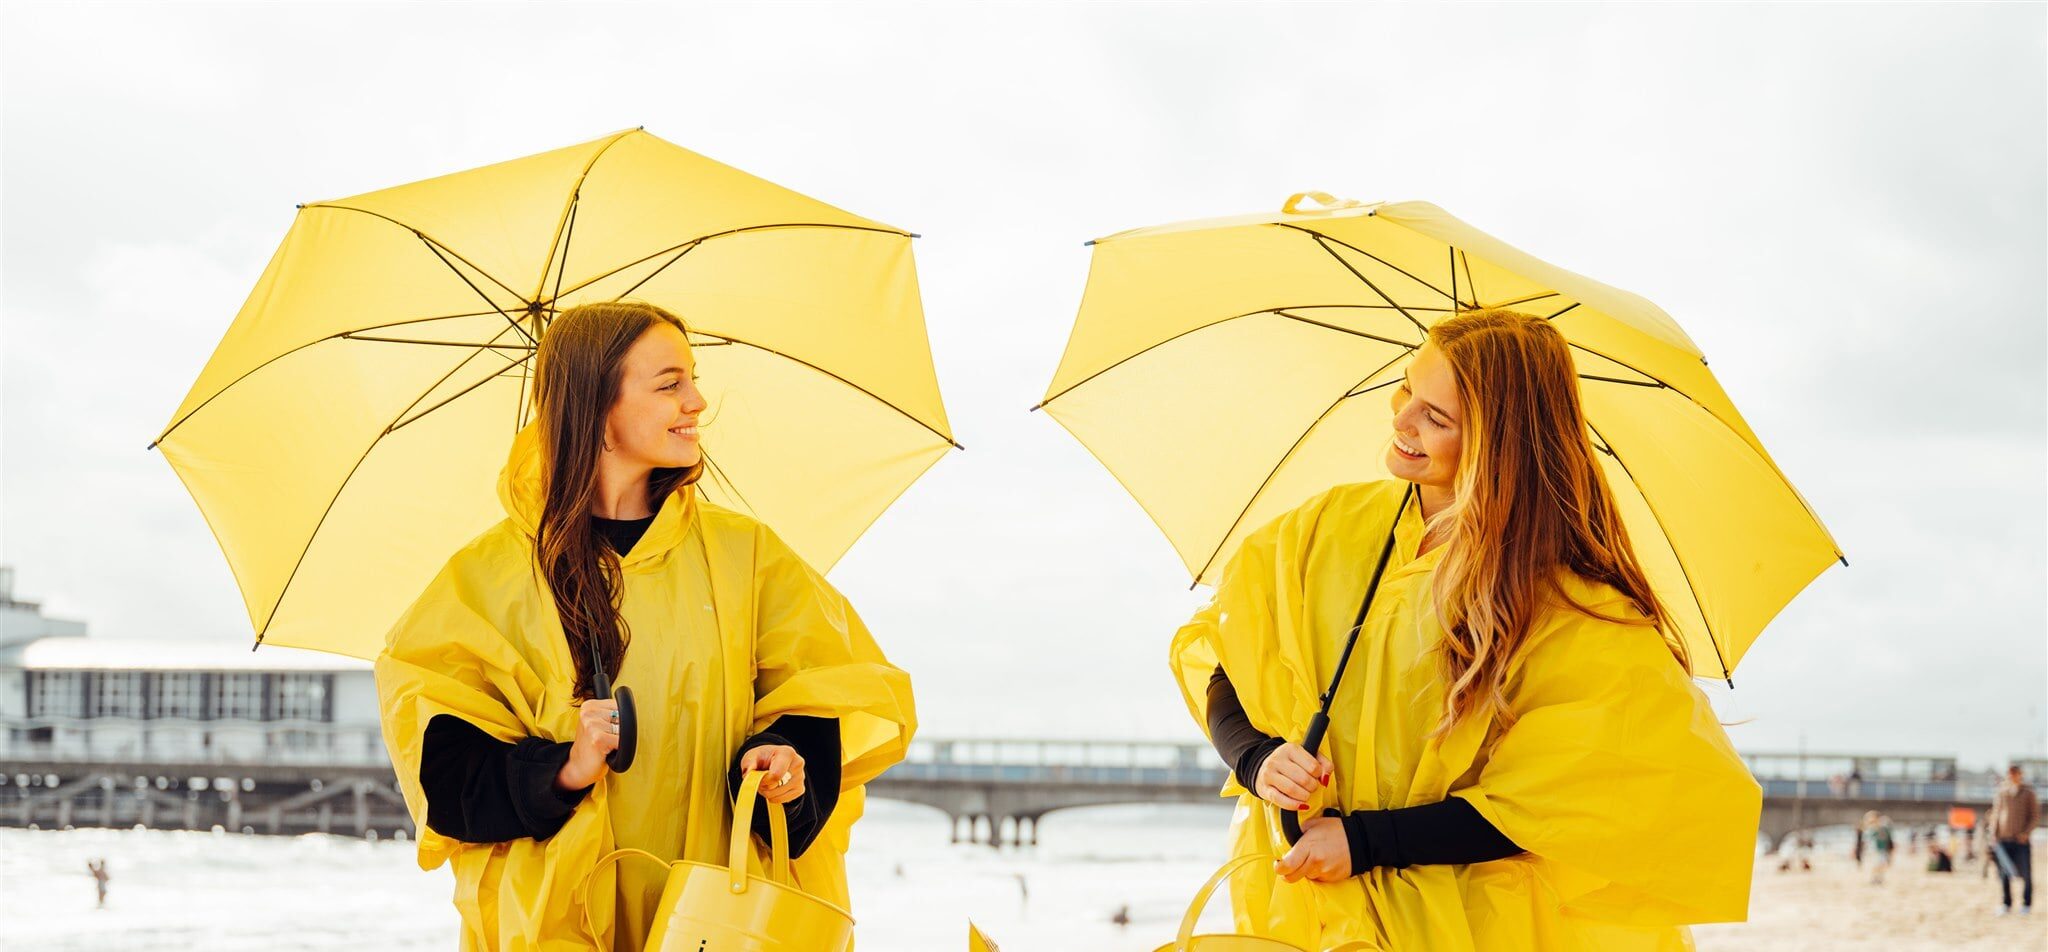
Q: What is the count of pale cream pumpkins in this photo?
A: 0